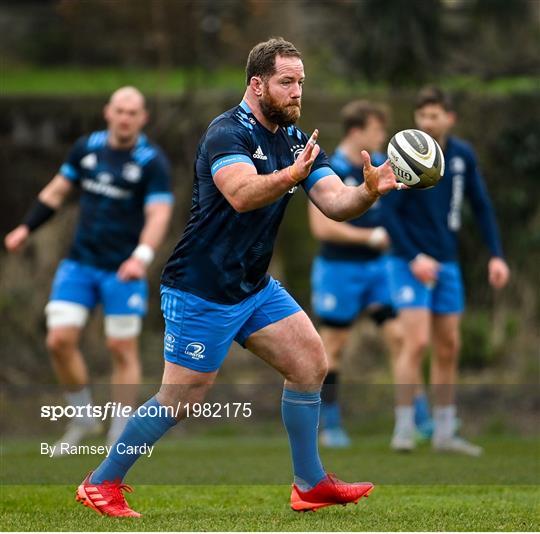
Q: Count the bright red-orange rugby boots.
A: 2